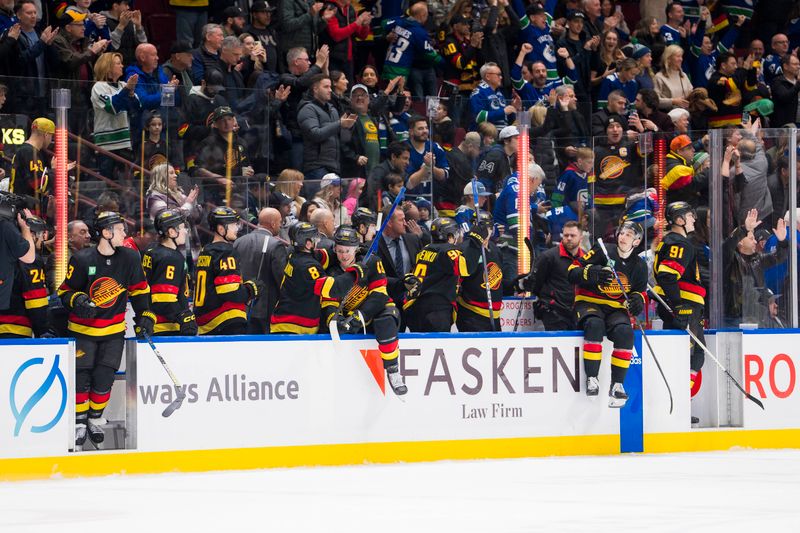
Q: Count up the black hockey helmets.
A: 11